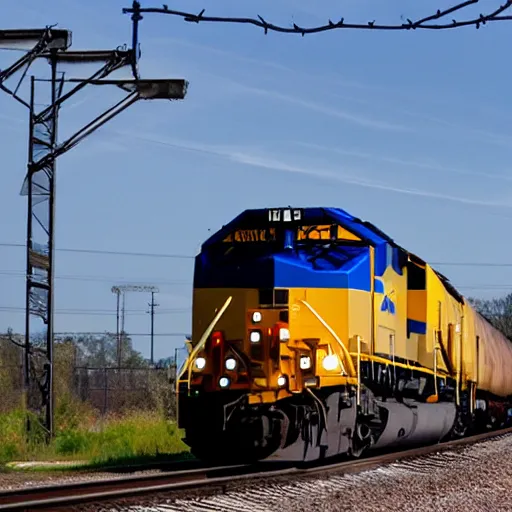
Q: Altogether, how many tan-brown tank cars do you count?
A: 1